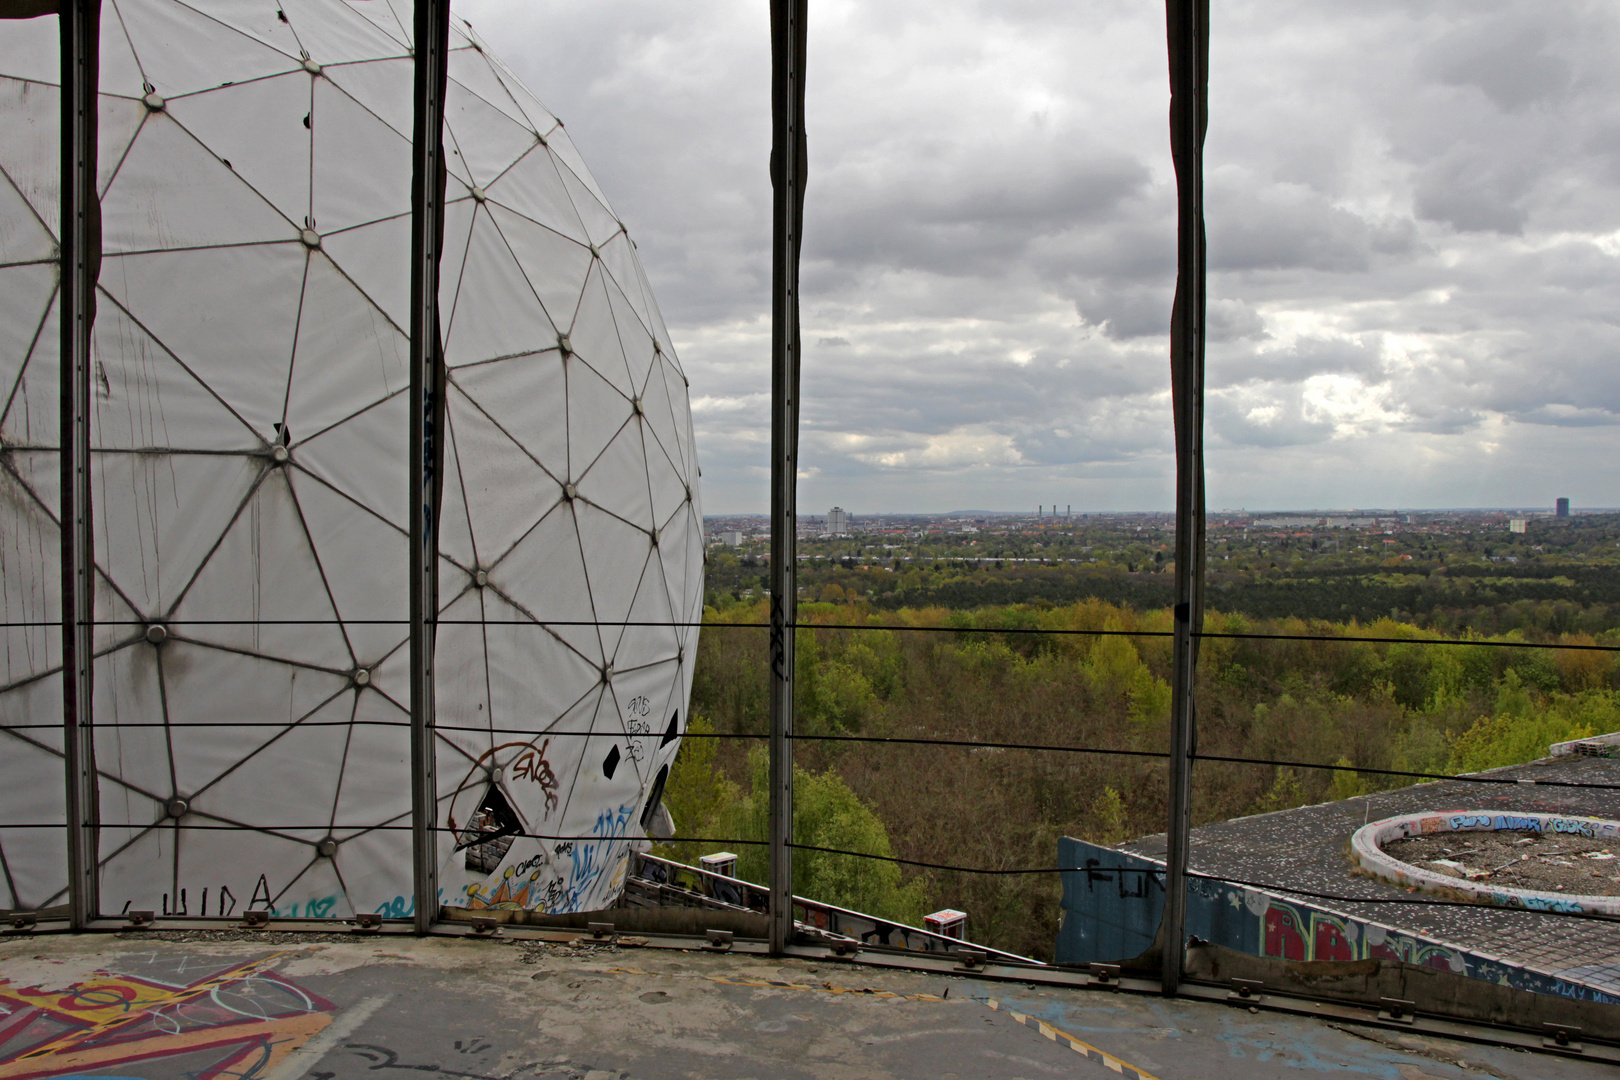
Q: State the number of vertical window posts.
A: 4